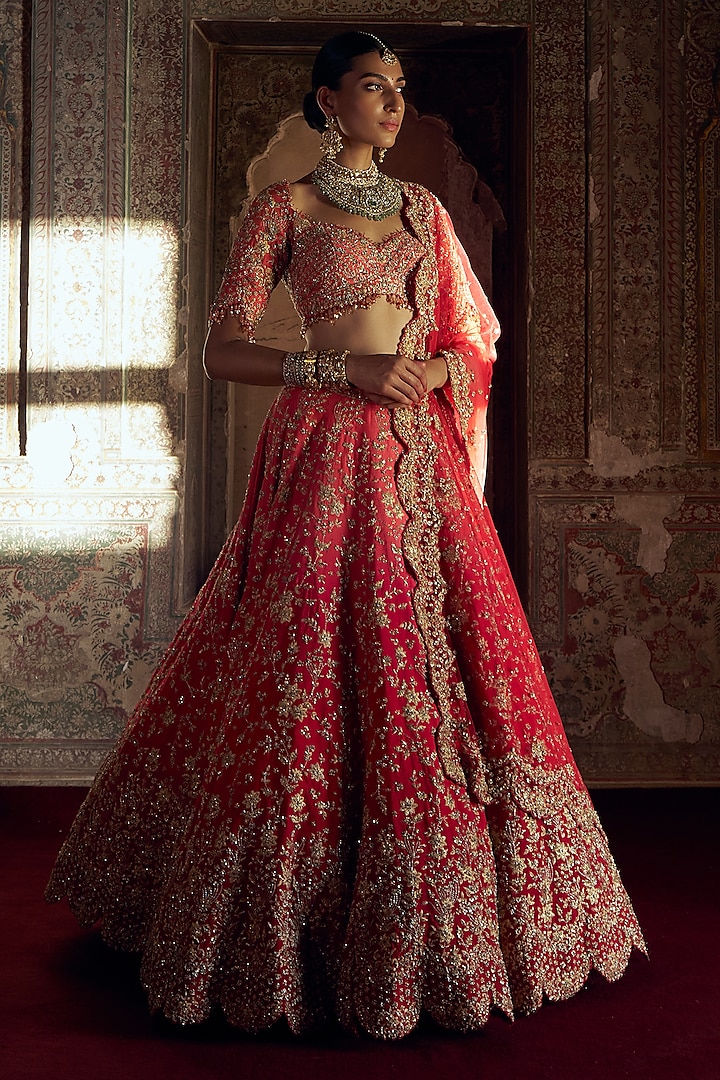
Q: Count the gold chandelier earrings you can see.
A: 2